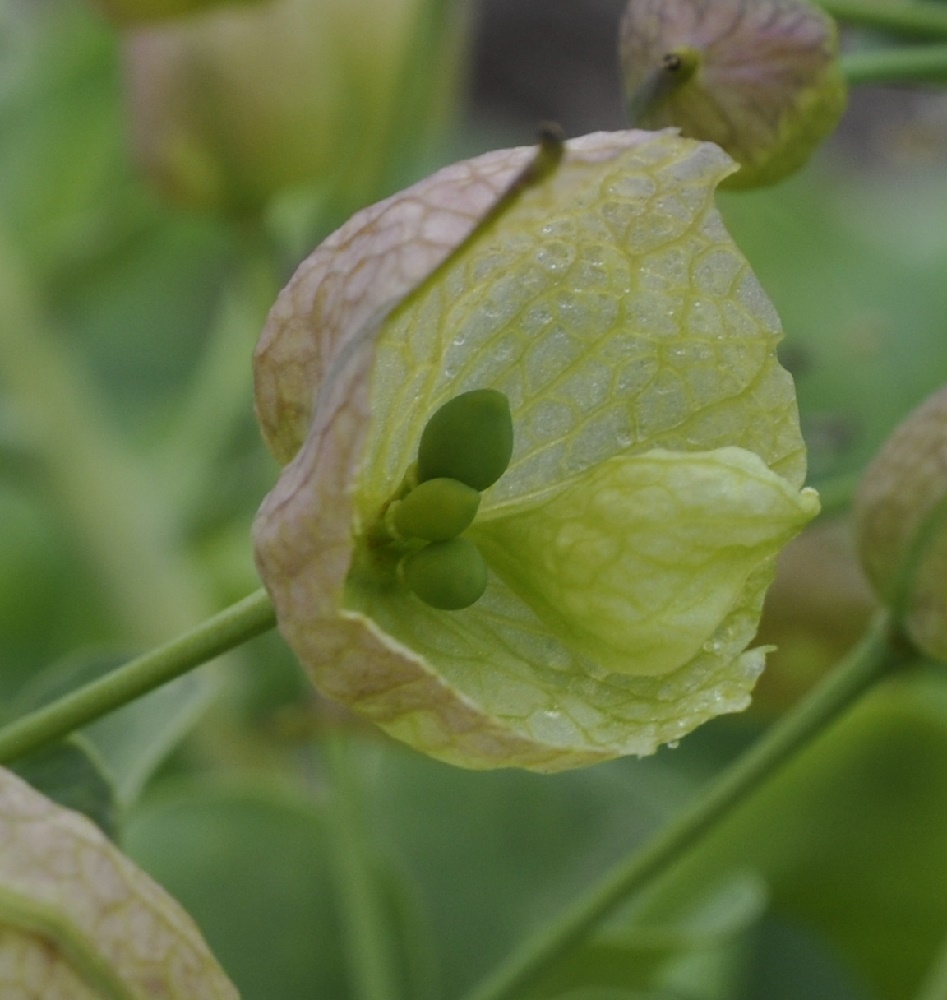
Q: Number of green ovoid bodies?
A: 3